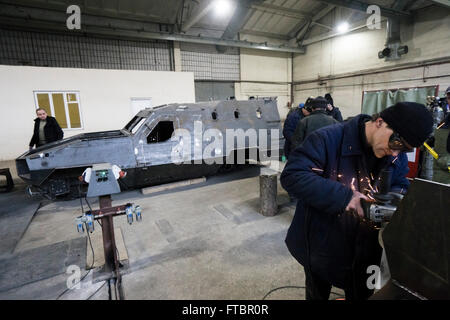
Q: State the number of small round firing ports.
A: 3